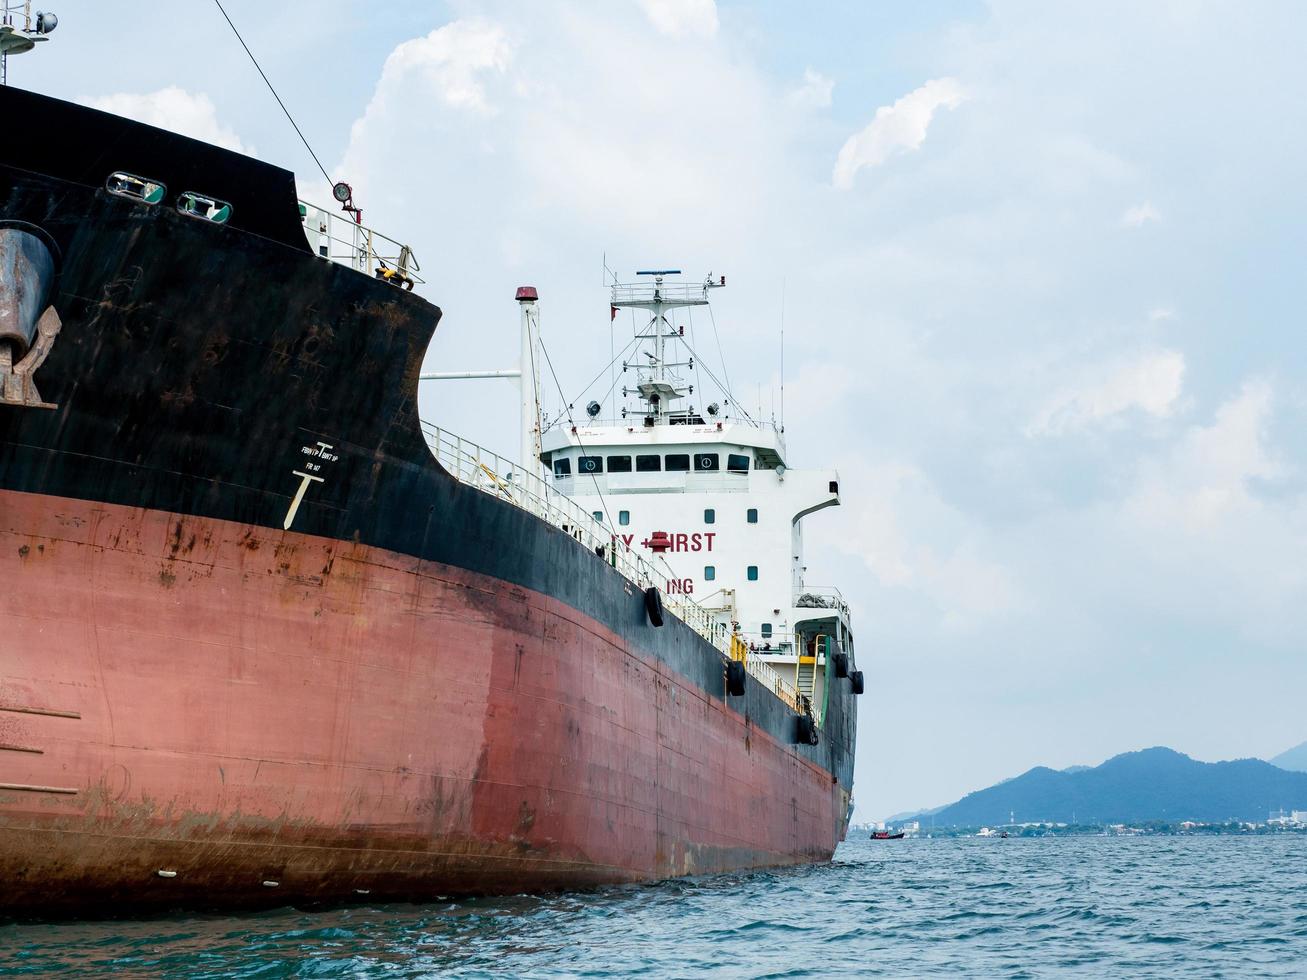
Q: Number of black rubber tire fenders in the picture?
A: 5